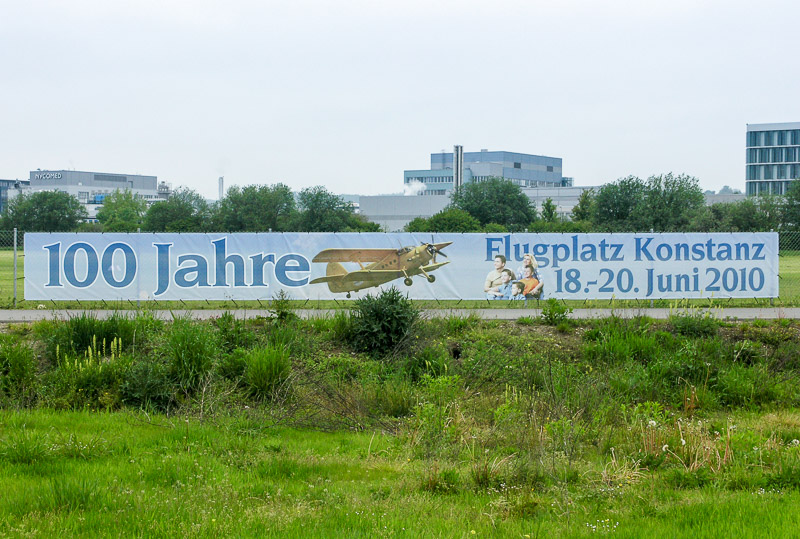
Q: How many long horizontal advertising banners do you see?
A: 1